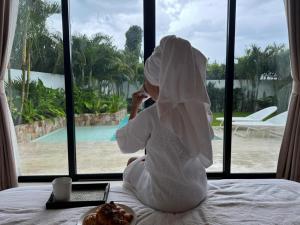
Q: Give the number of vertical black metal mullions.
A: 3